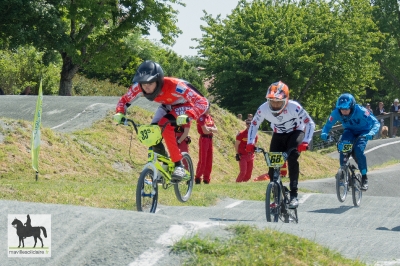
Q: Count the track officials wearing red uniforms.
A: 3